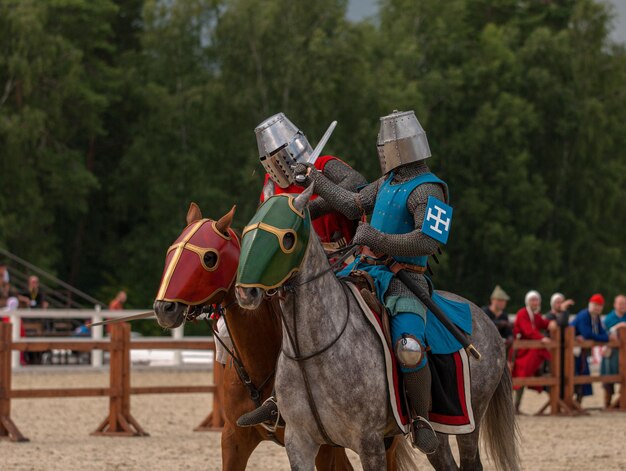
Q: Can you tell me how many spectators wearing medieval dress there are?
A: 5